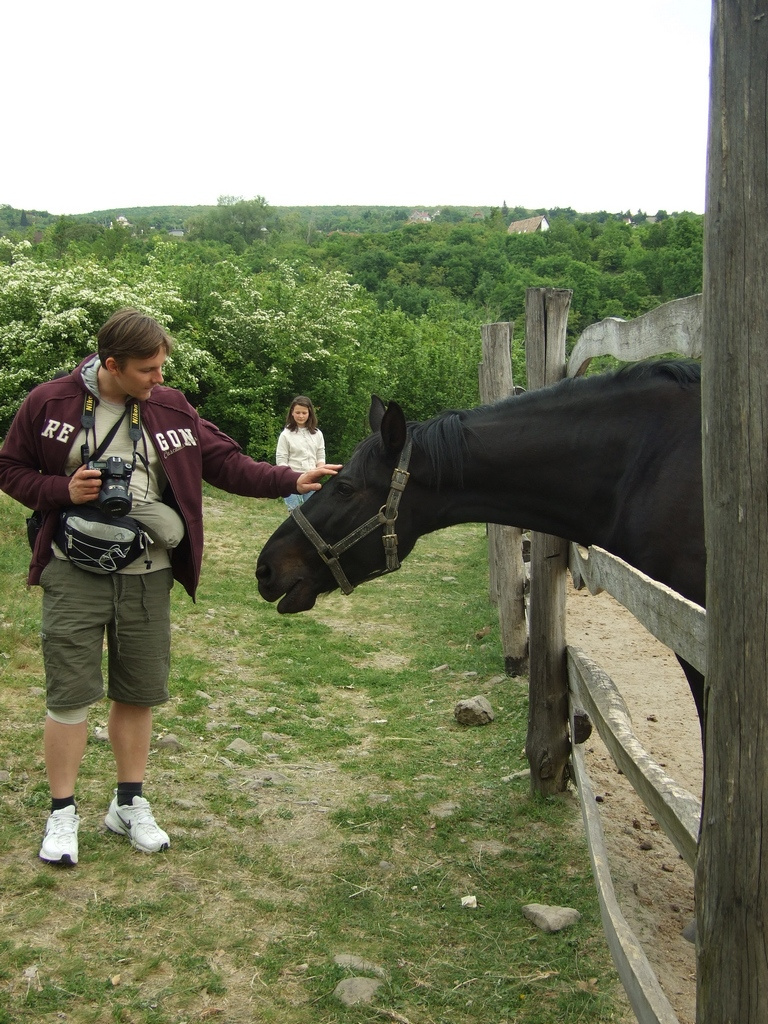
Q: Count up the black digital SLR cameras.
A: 1